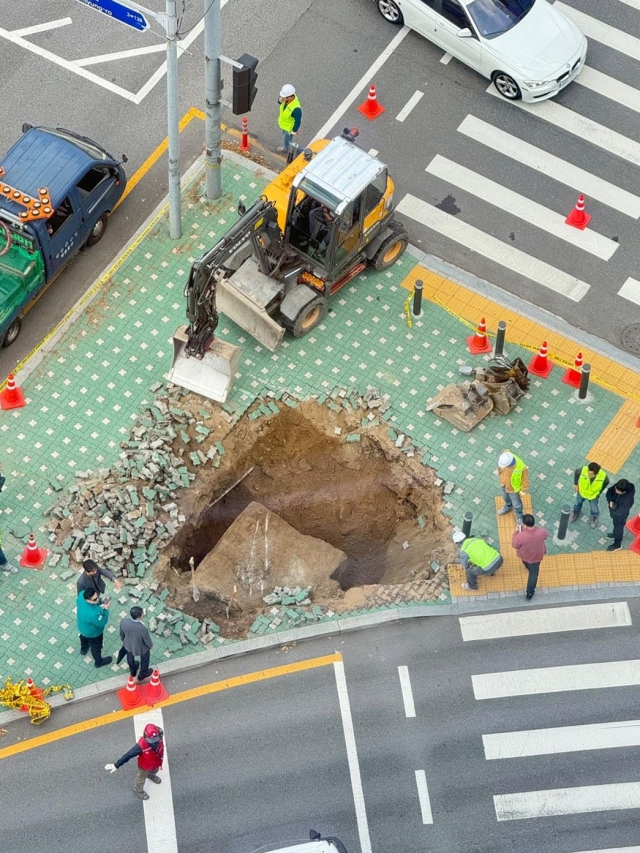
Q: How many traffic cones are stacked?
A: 0